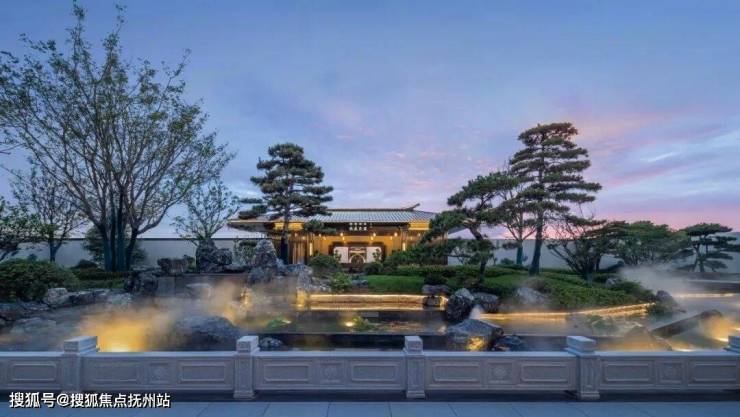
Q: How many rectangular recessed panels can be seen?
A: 9